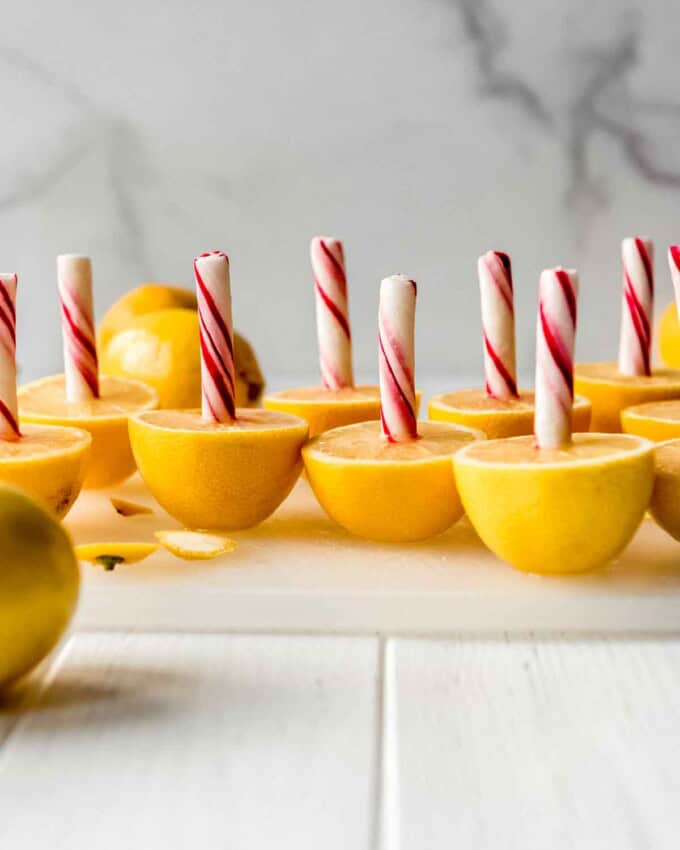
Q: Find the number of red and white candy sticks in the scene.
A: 9